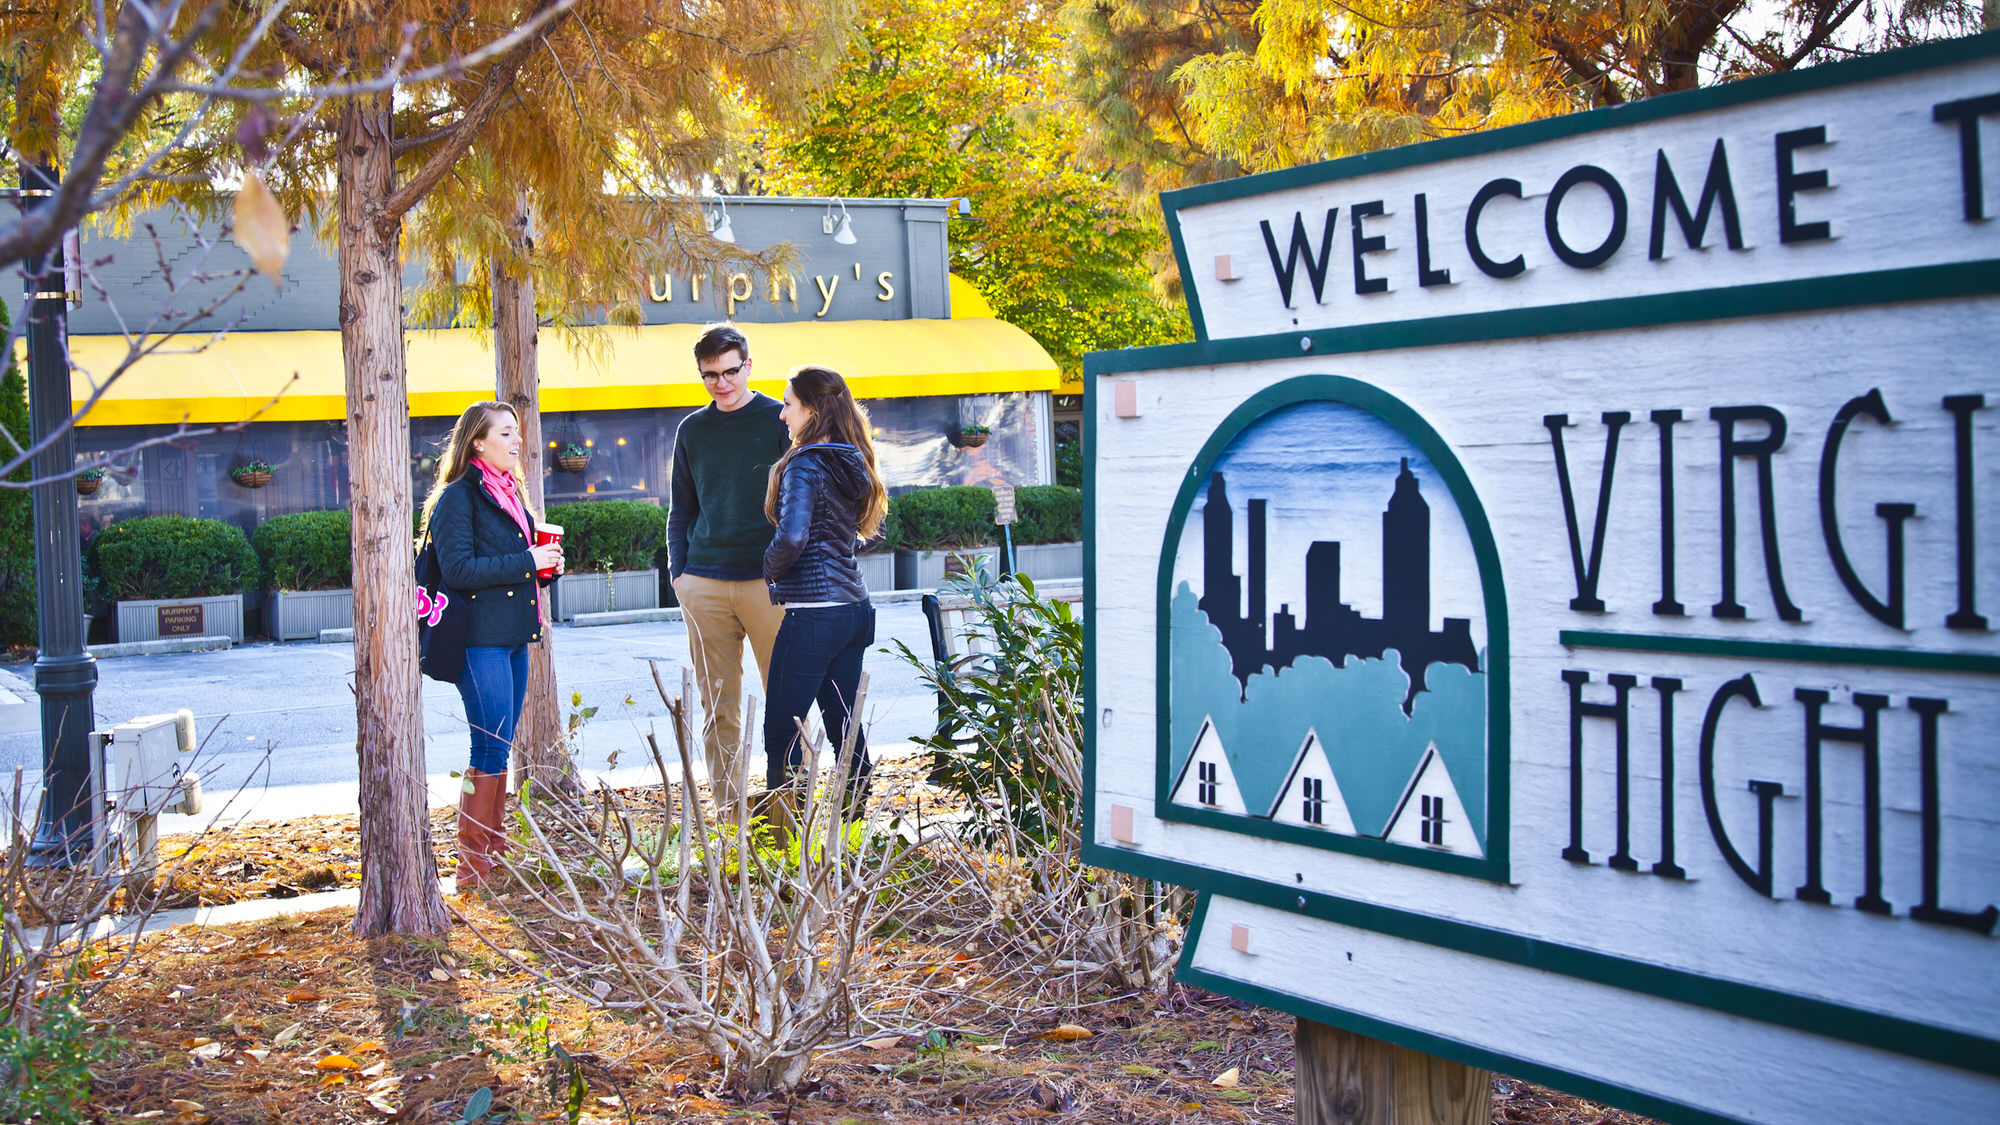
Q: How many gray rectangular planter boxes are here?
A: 6